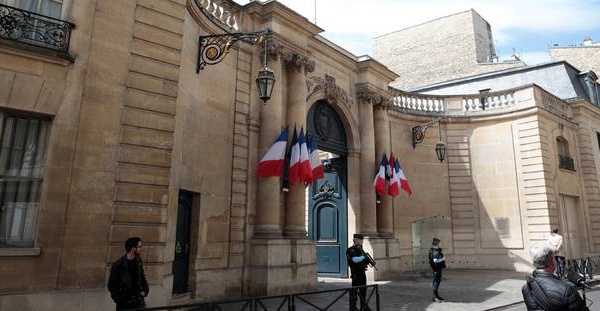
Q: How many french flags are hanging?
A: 7